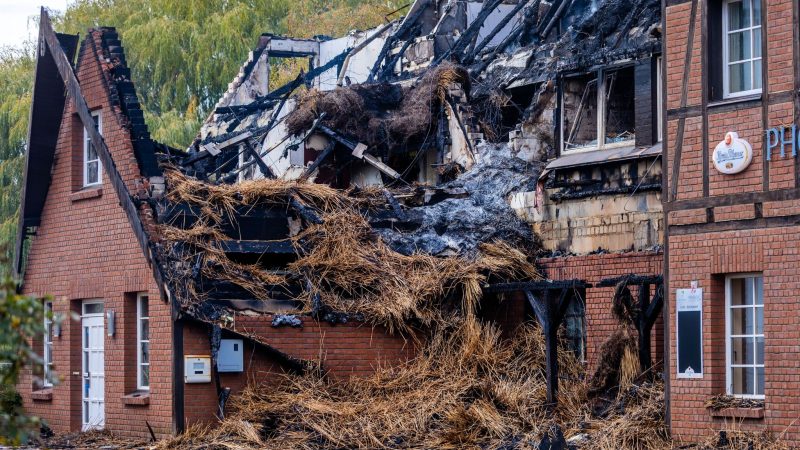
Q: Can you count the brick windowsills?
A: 4